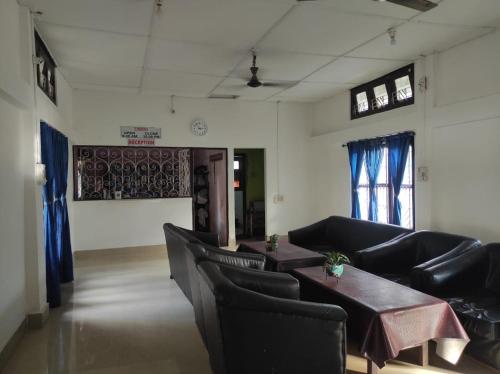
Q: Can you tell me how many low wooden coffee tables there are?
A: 2